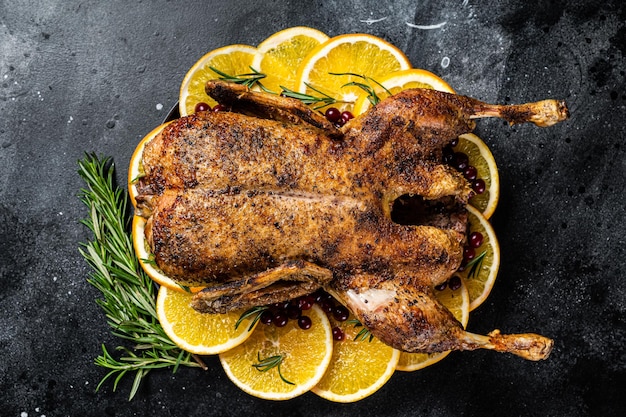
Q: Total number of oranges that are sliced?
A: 12